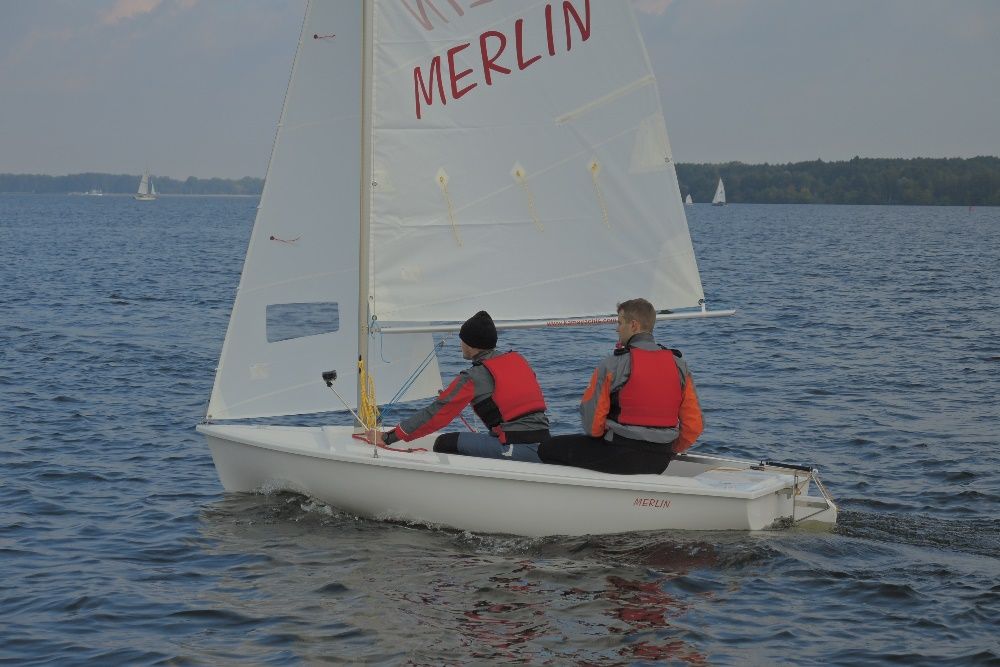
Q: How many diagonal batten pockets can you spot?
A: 1